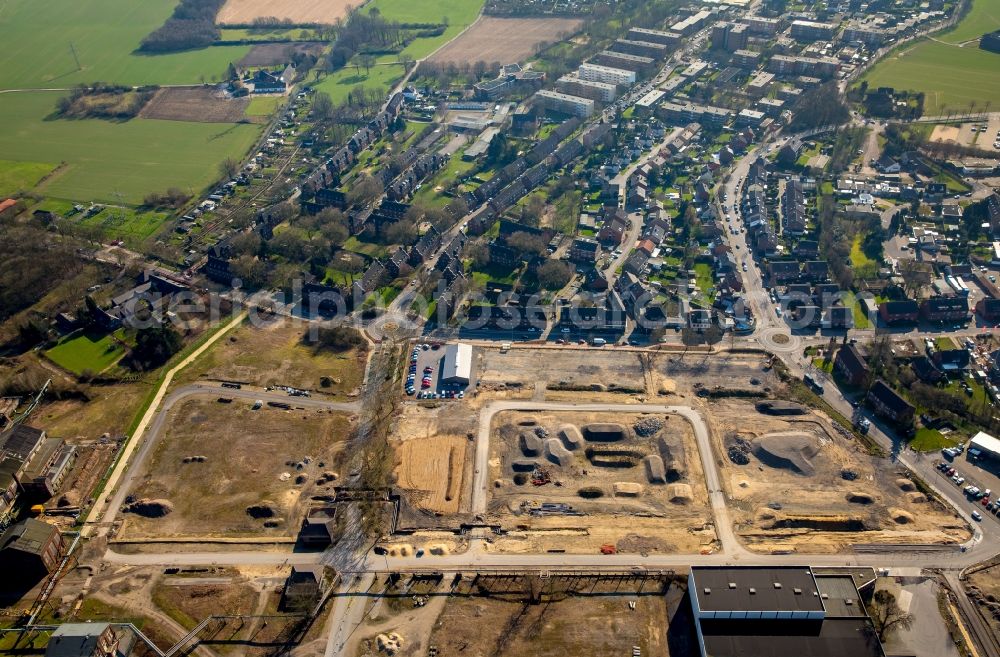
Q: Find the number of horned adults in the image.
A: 0